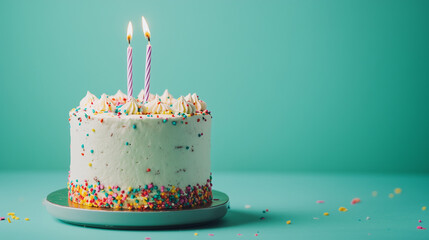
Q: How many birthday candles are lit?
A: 2